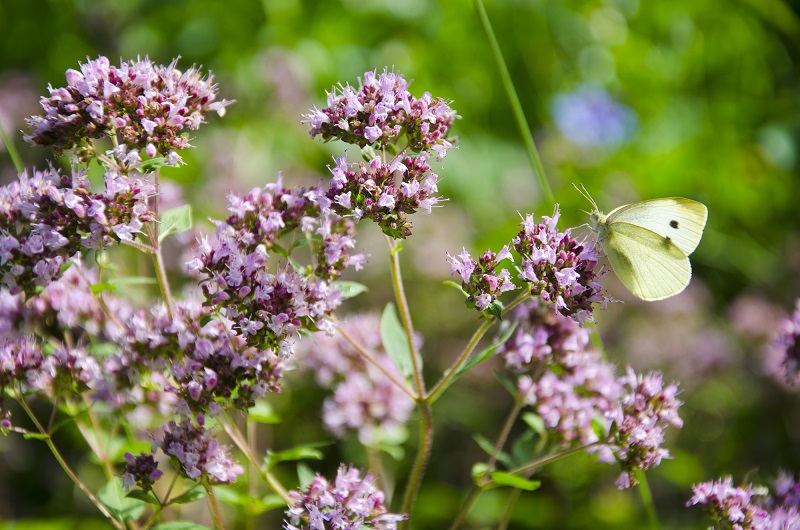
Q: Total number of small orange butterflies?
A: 0